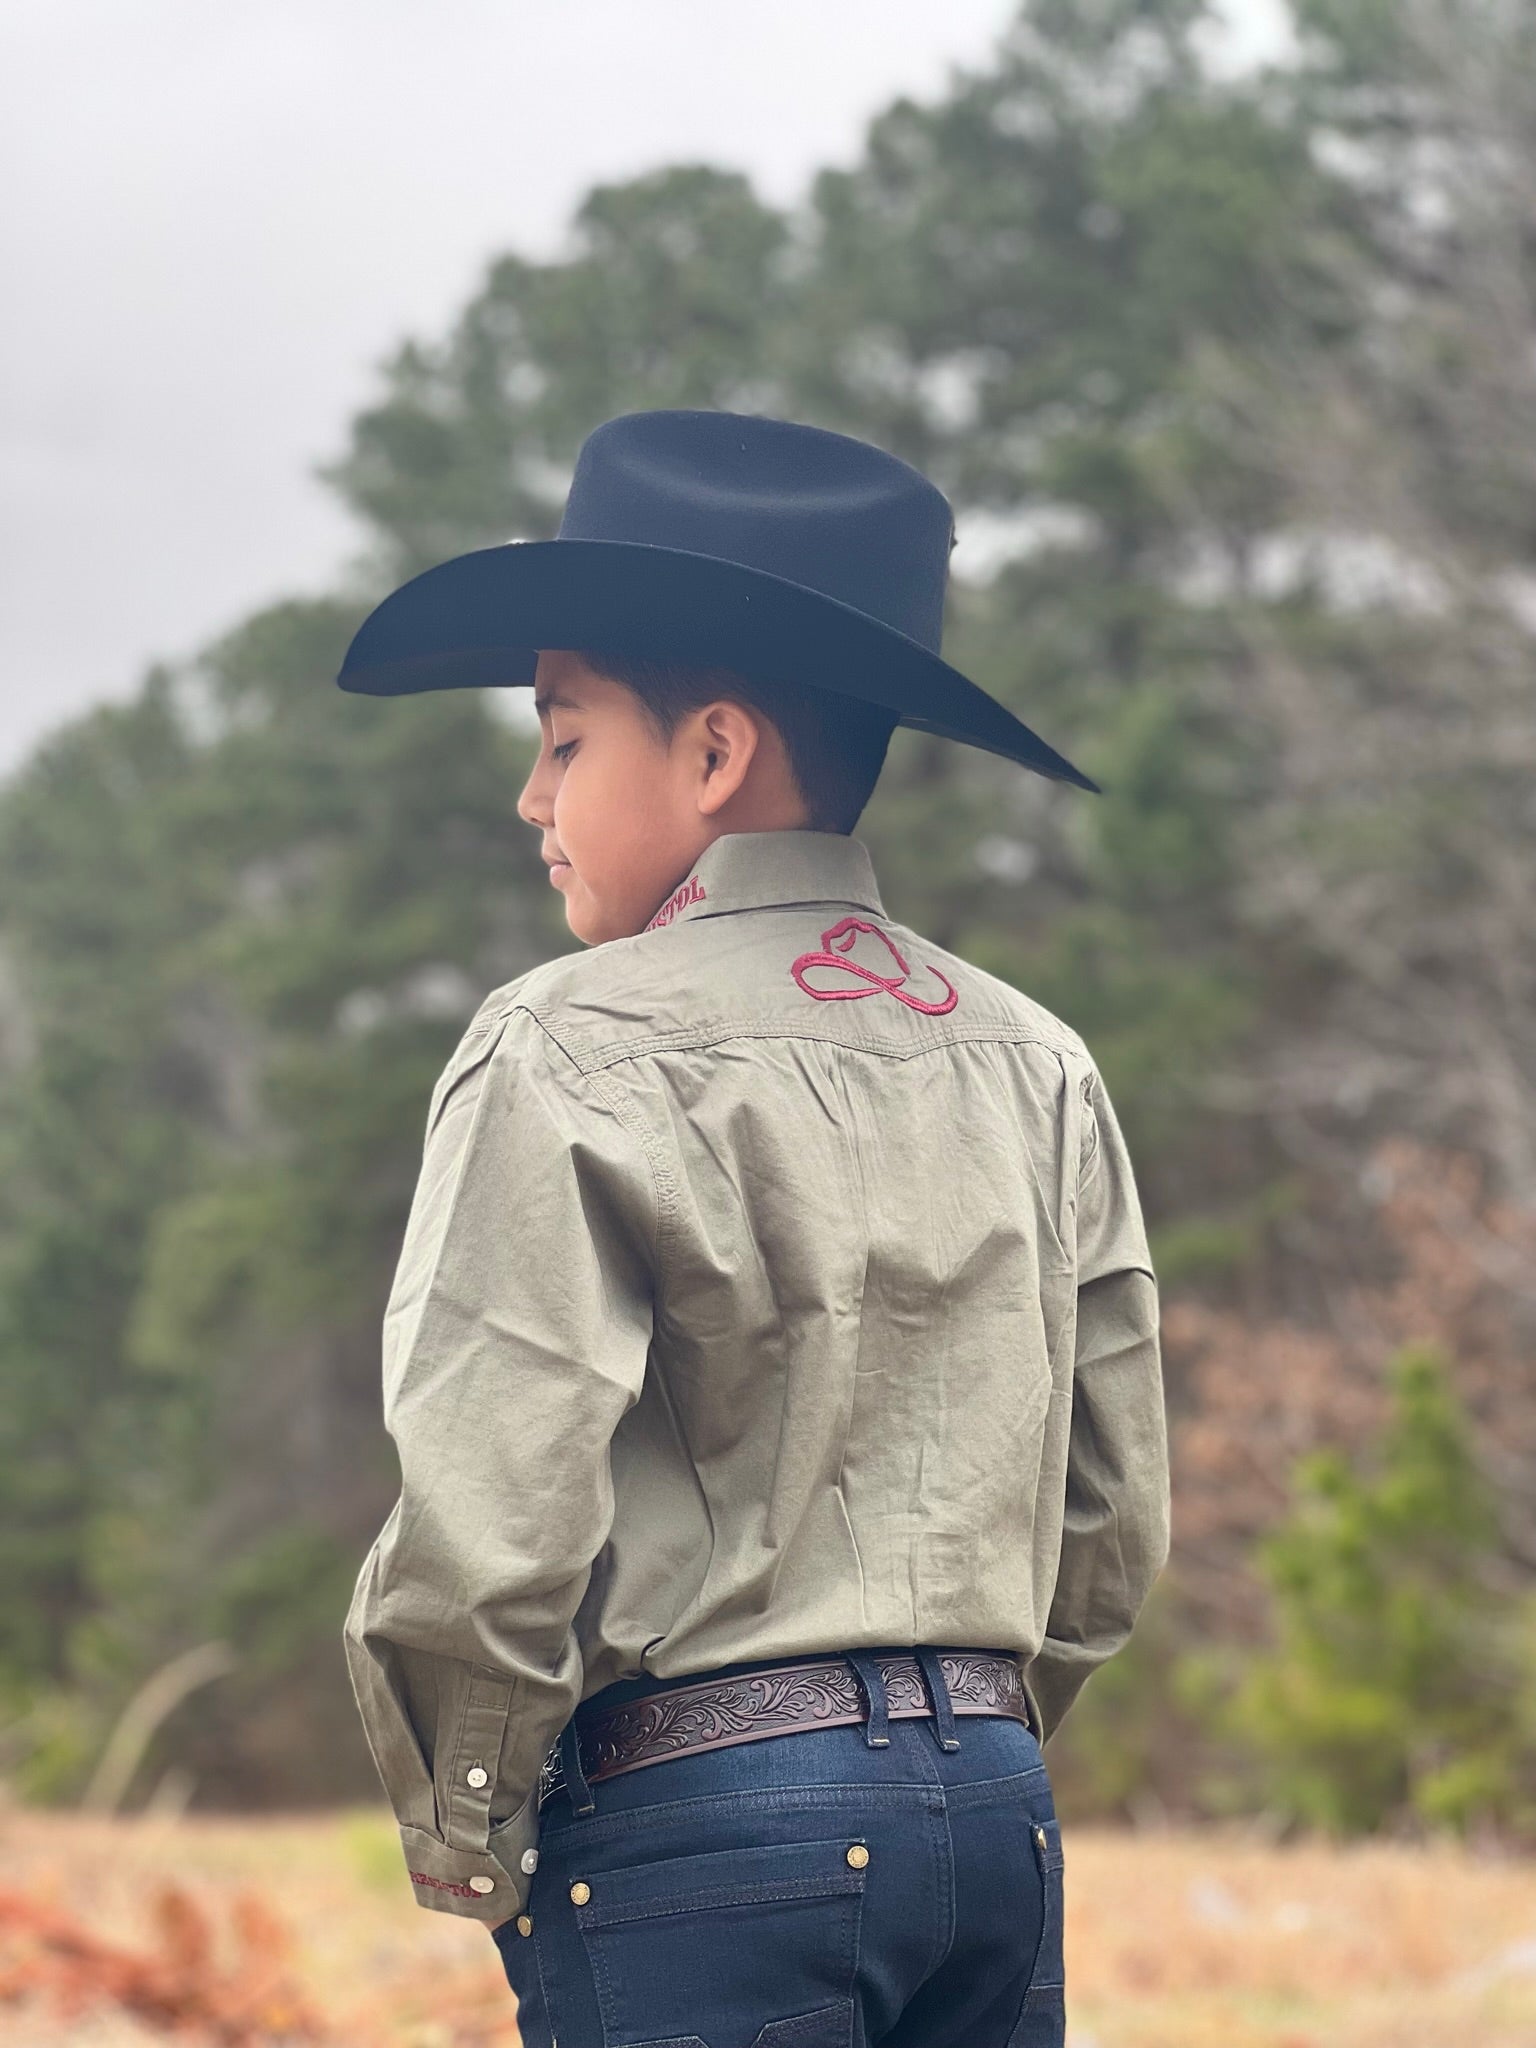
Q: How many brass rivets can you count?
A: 4